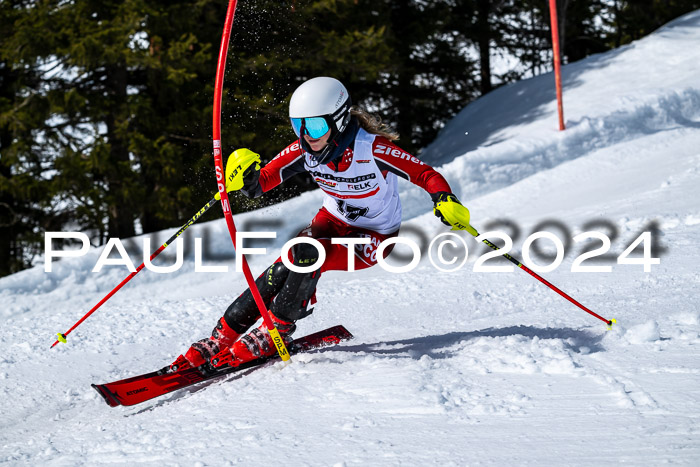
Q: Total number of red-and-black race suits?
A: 1